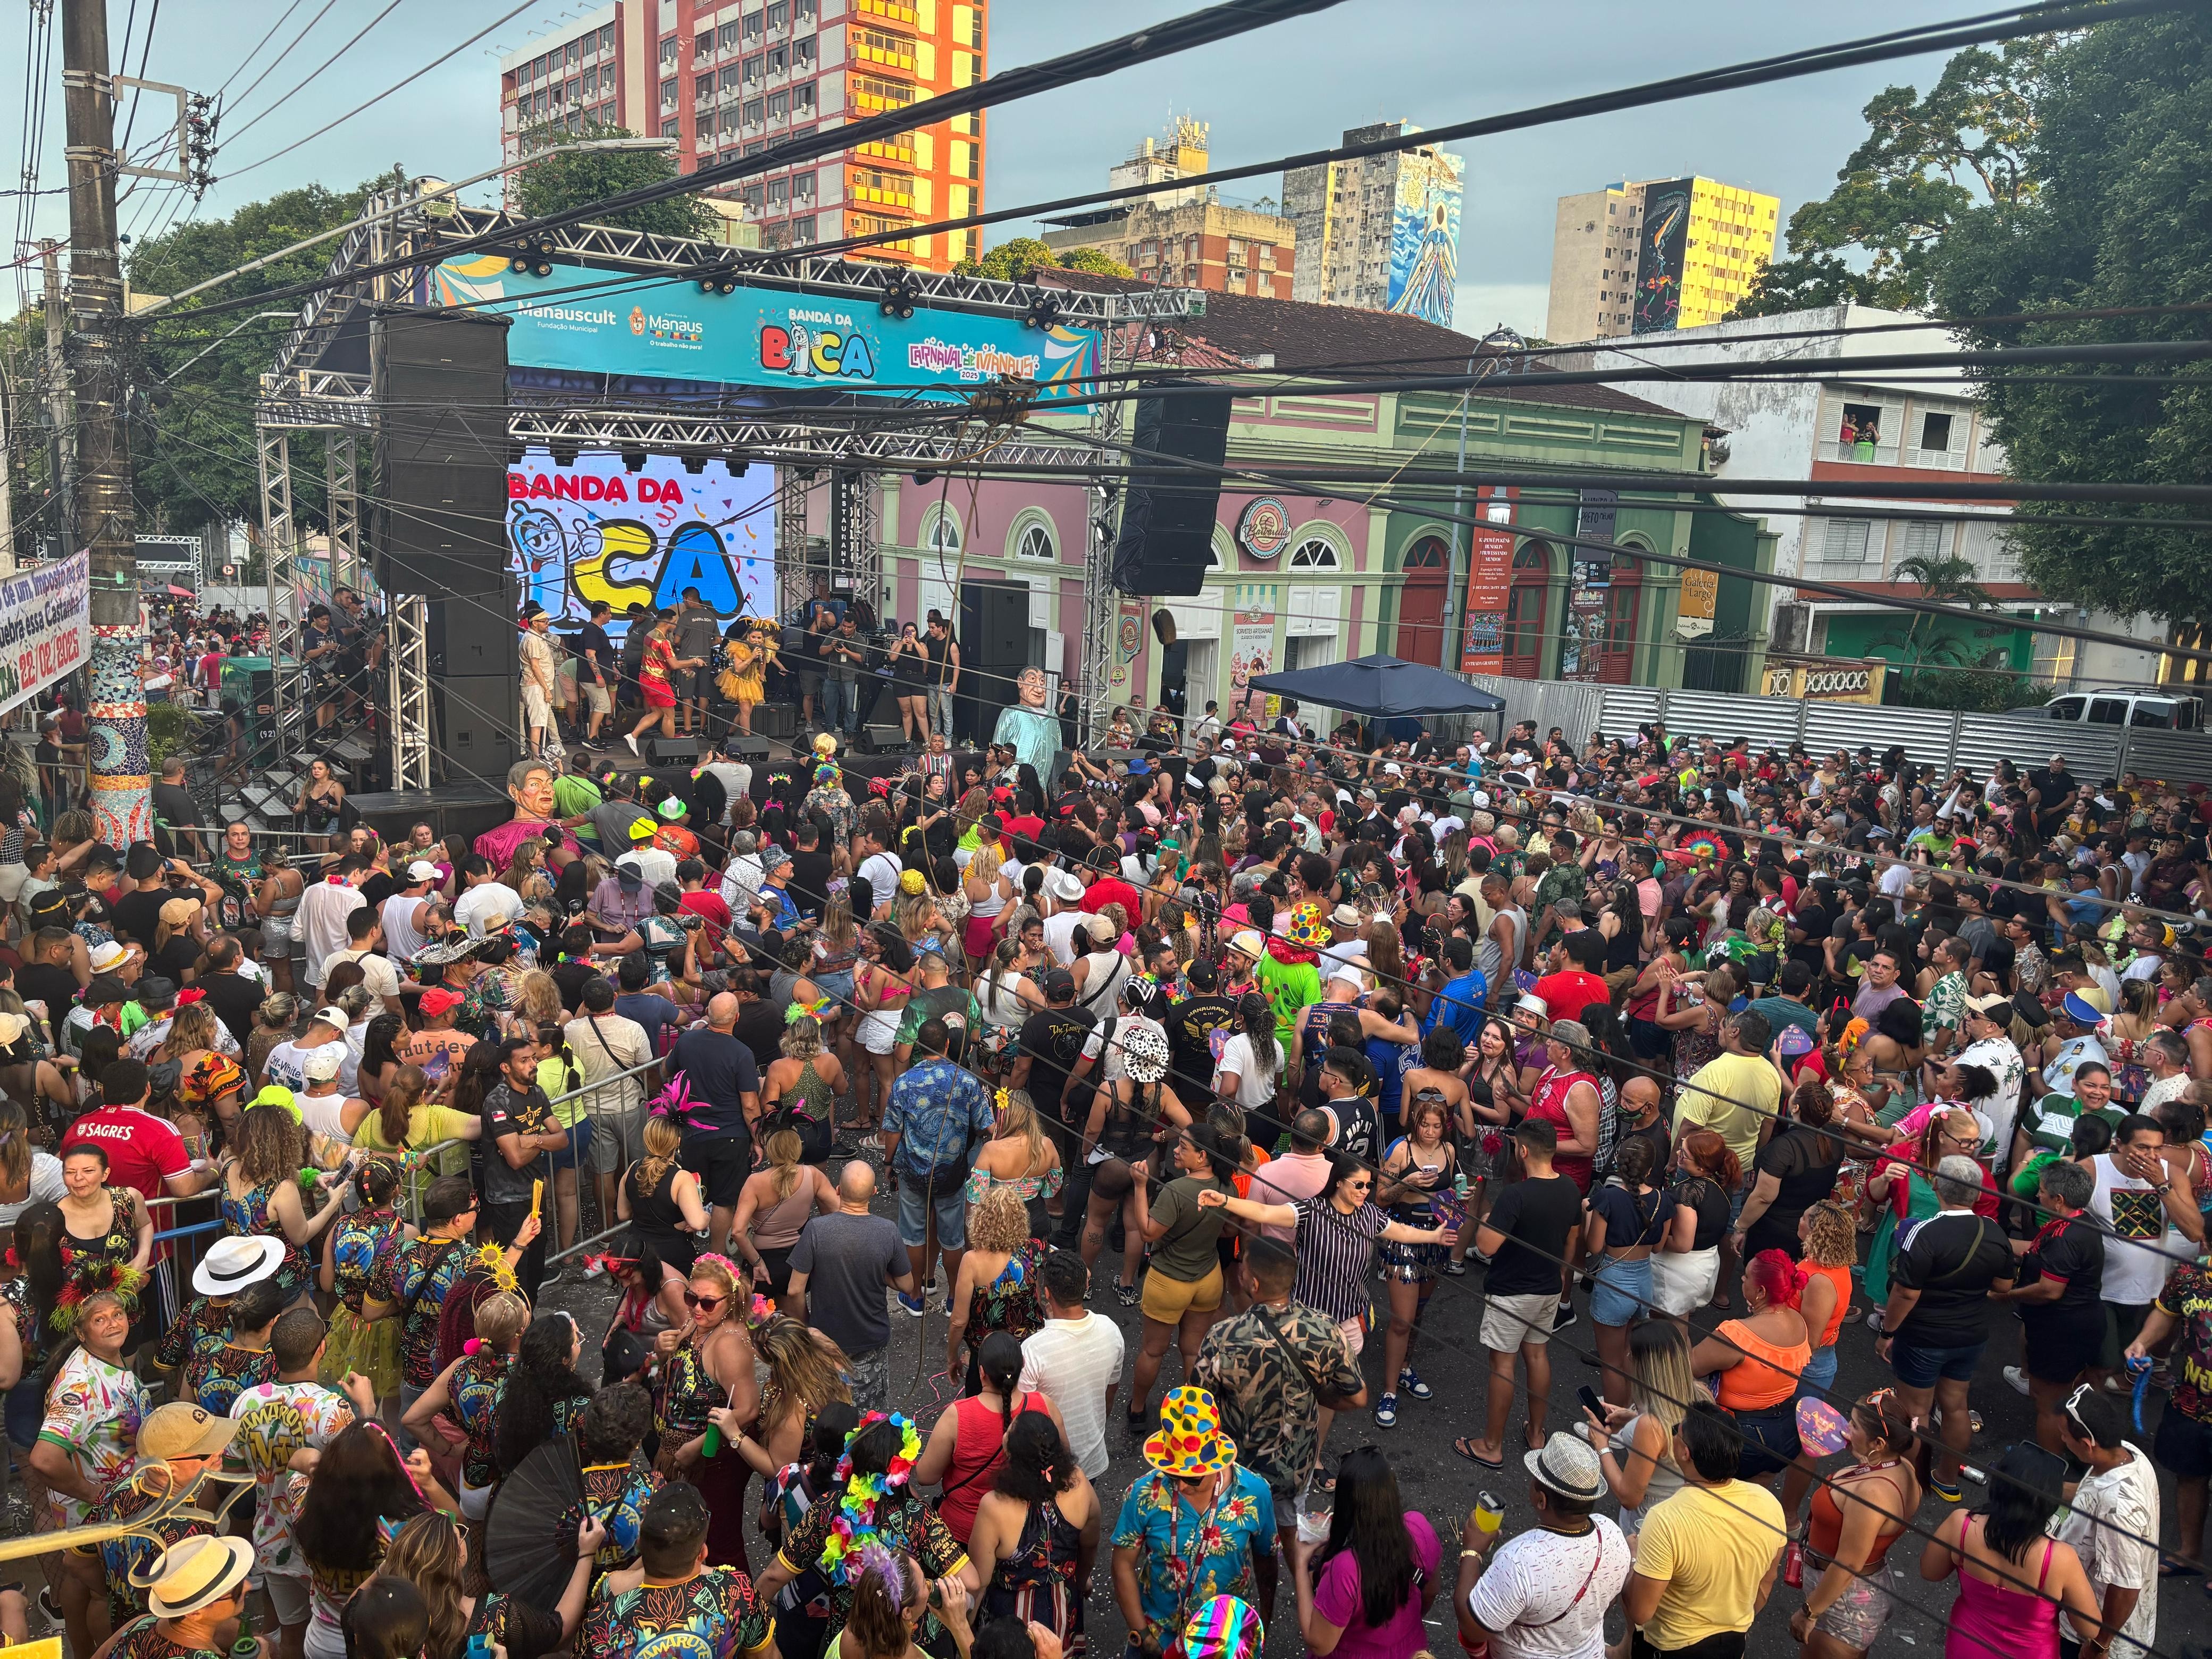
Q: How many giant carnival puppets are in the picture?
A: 2